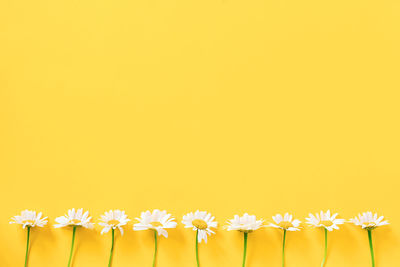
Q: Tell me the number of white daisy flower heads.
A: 9